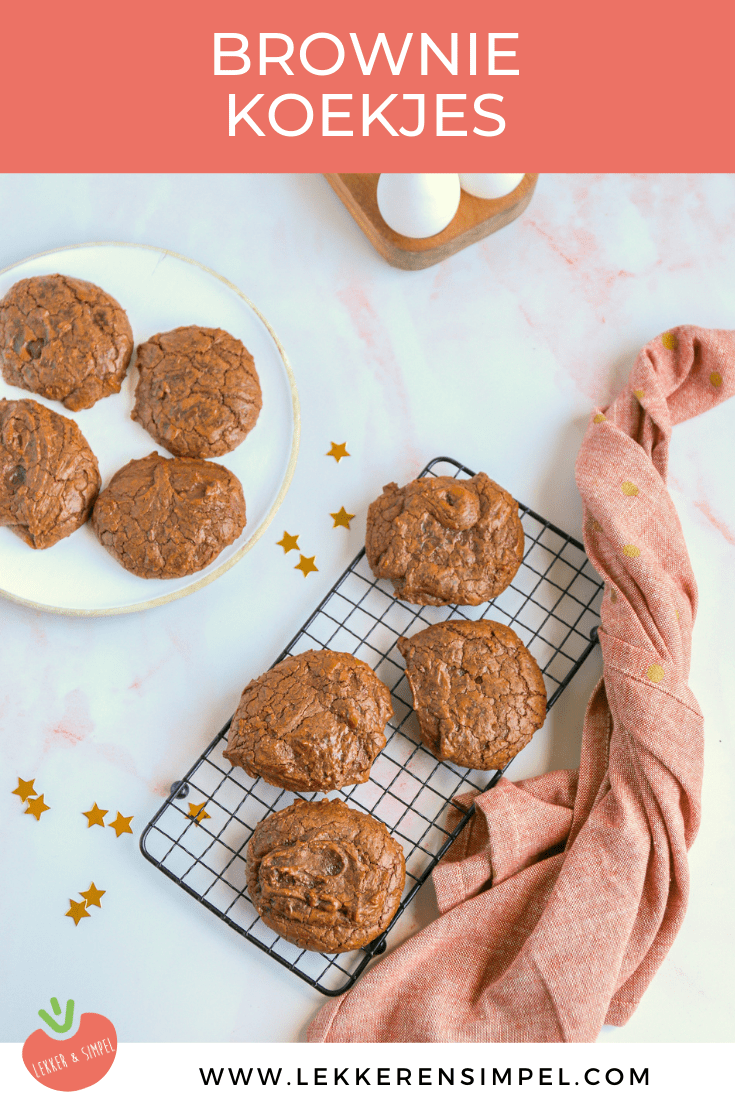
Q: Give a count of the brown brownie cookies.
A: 8